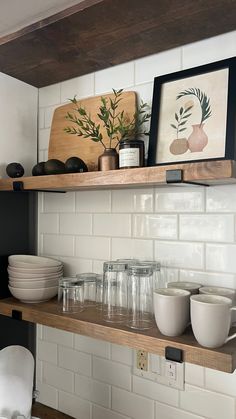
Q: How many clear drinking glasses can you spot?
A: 7